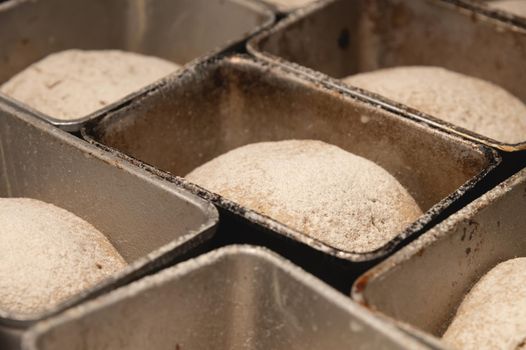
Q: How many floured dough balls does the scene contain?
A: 5